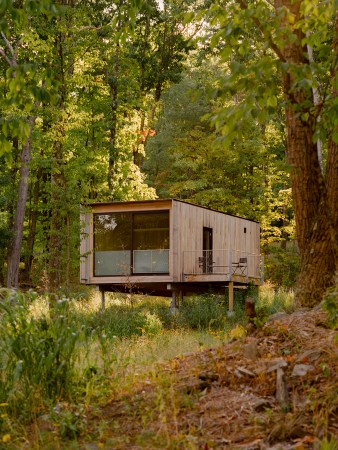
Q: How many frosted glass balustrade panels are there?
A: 2